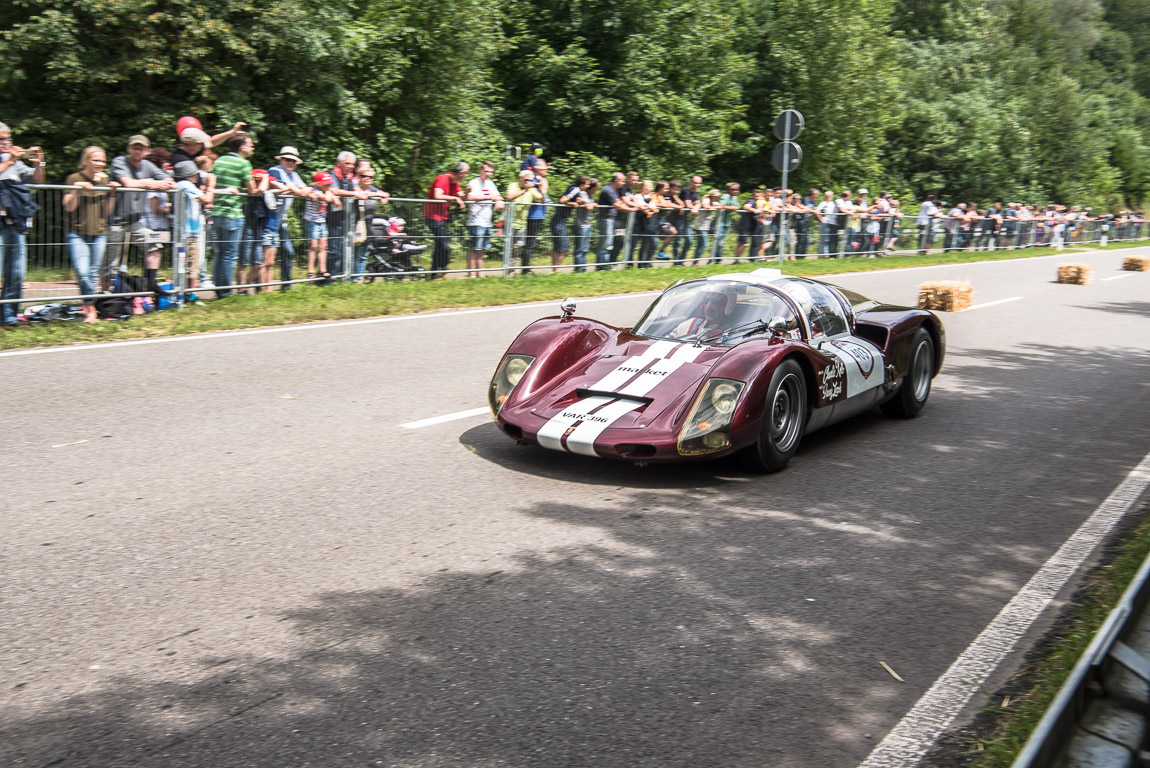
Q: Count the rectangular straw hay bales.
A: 3